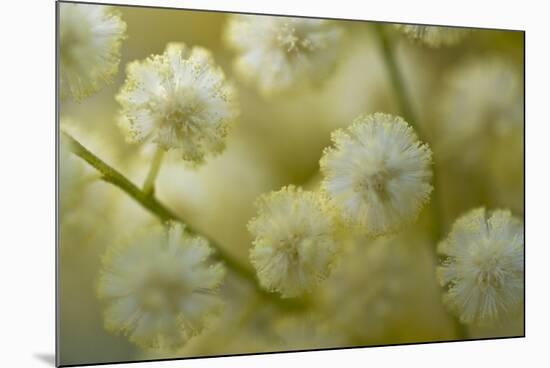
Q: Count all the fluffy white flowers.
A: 8